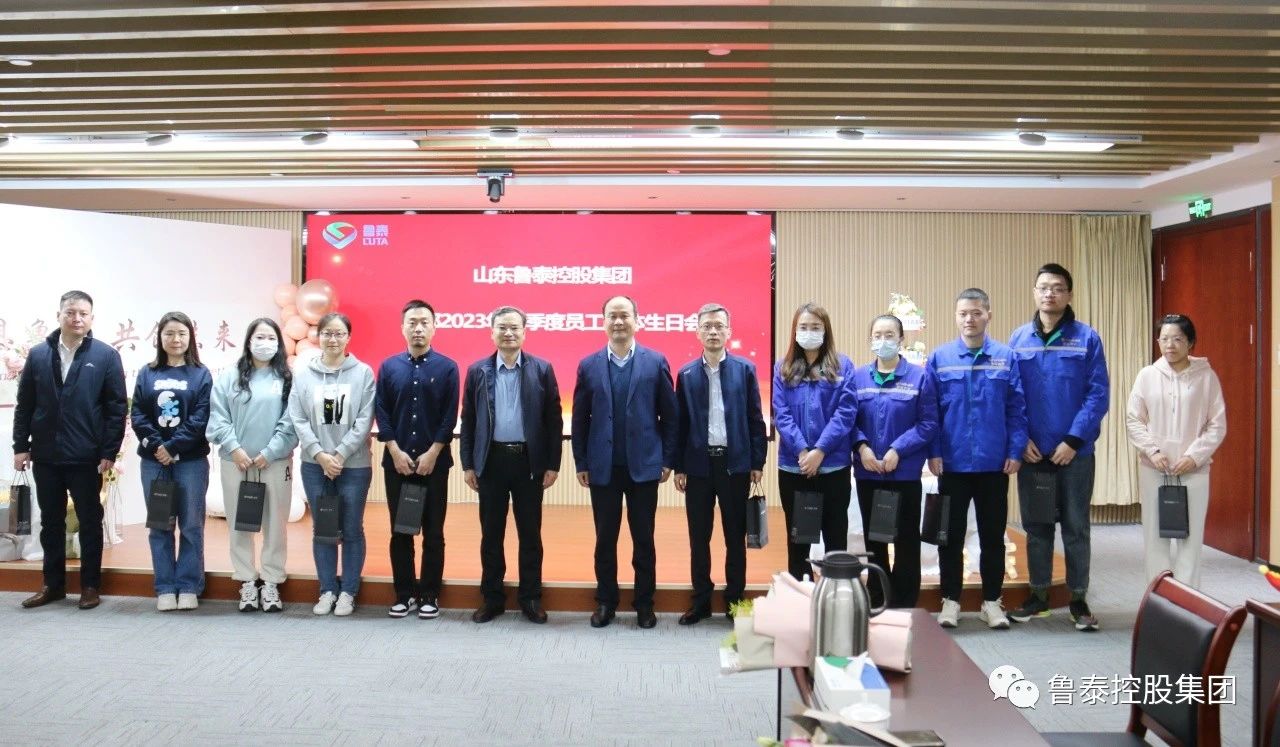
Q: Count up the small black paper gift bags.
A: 11